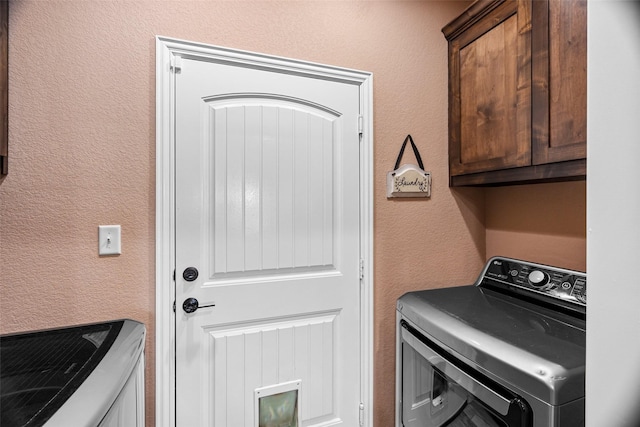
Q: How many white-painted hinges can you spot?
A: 3